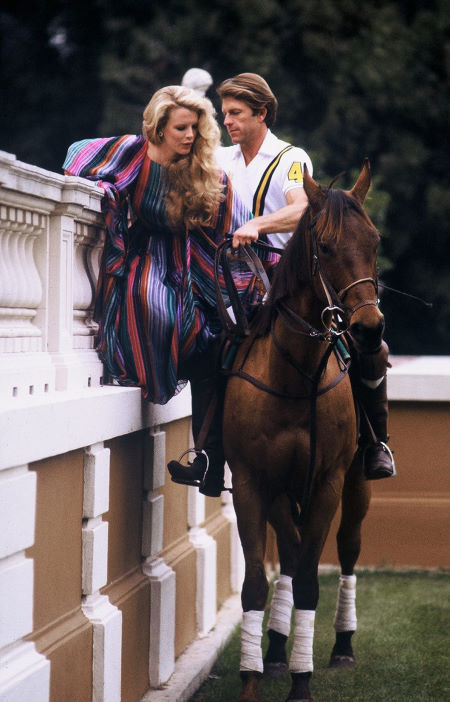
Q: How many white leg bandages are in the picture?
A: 4